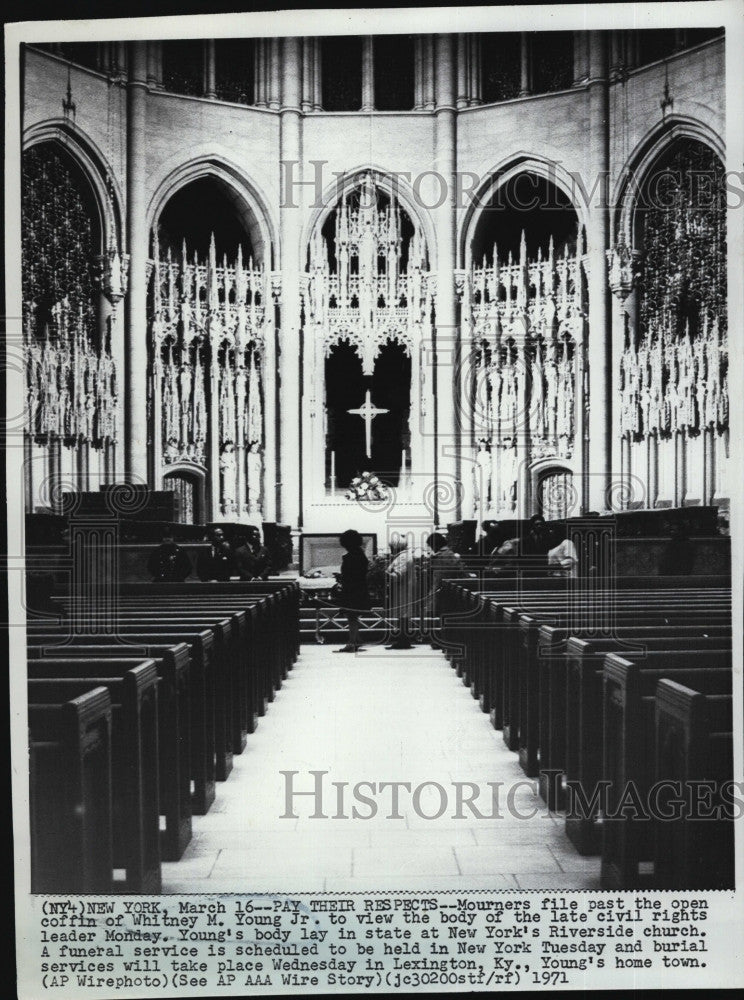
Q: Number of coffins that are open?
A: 1